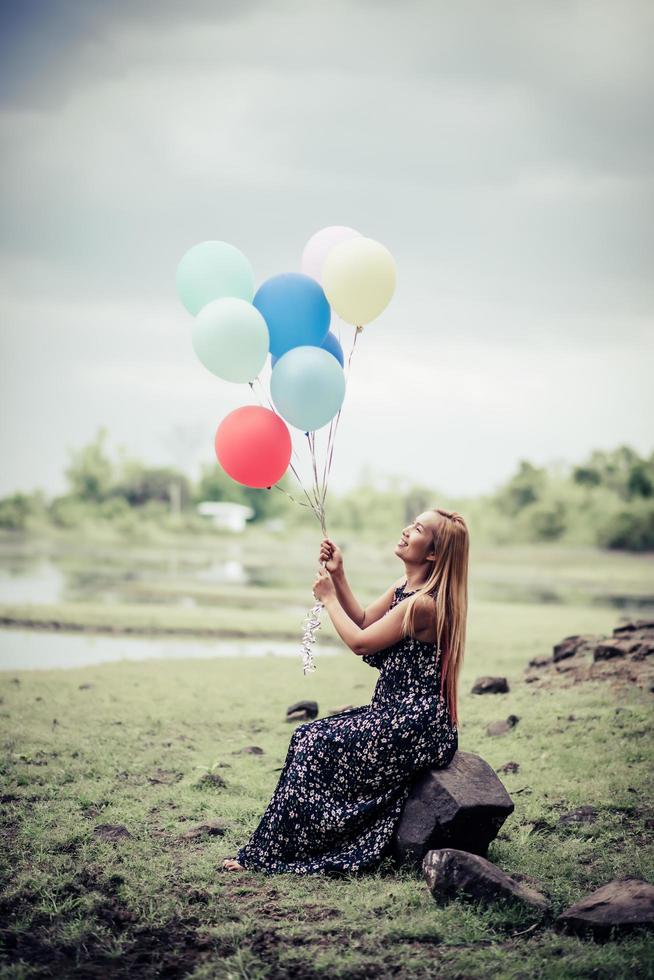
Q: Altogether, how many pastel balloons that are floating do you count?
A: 5